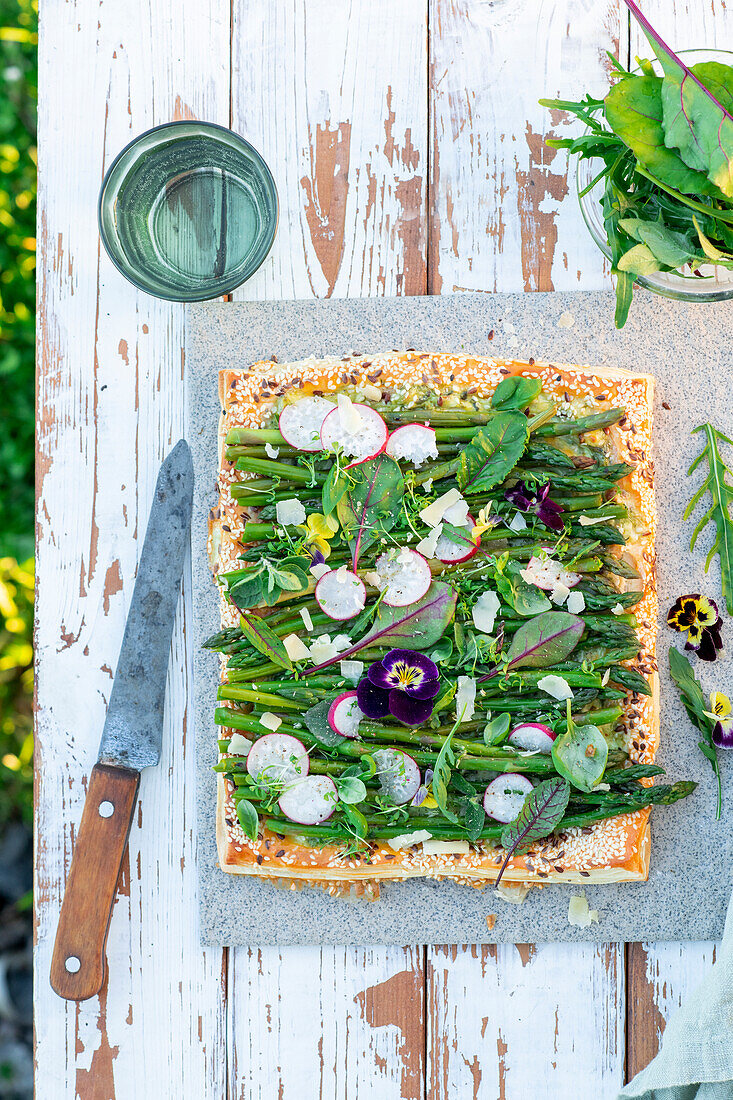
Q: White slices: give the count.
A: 13